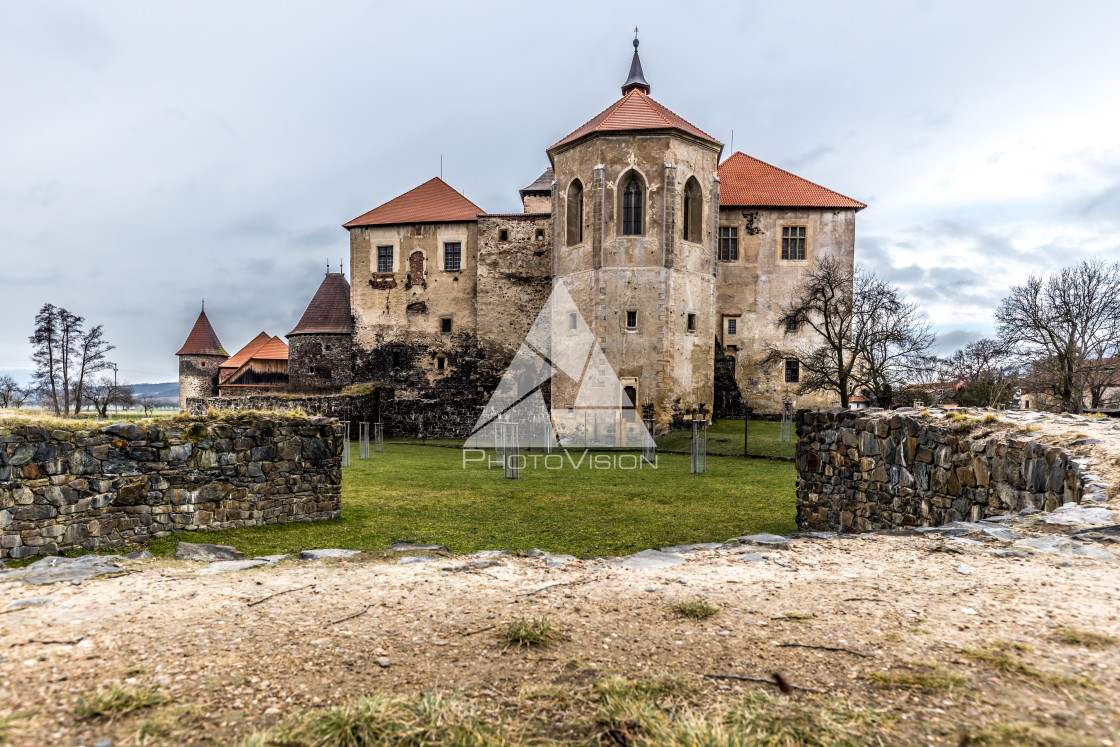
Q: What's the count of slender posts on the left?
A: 3